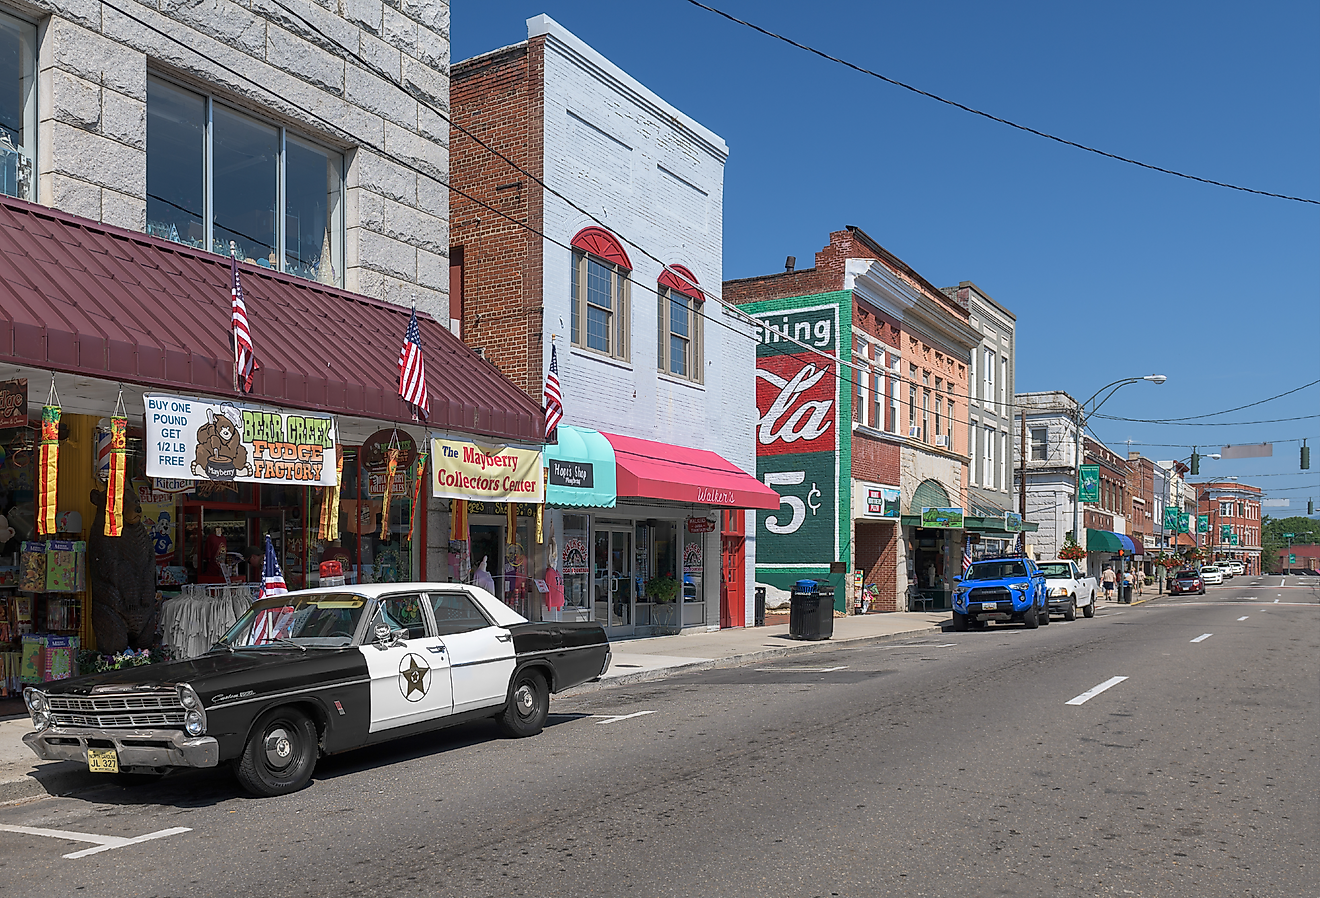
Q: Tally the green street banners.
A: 7